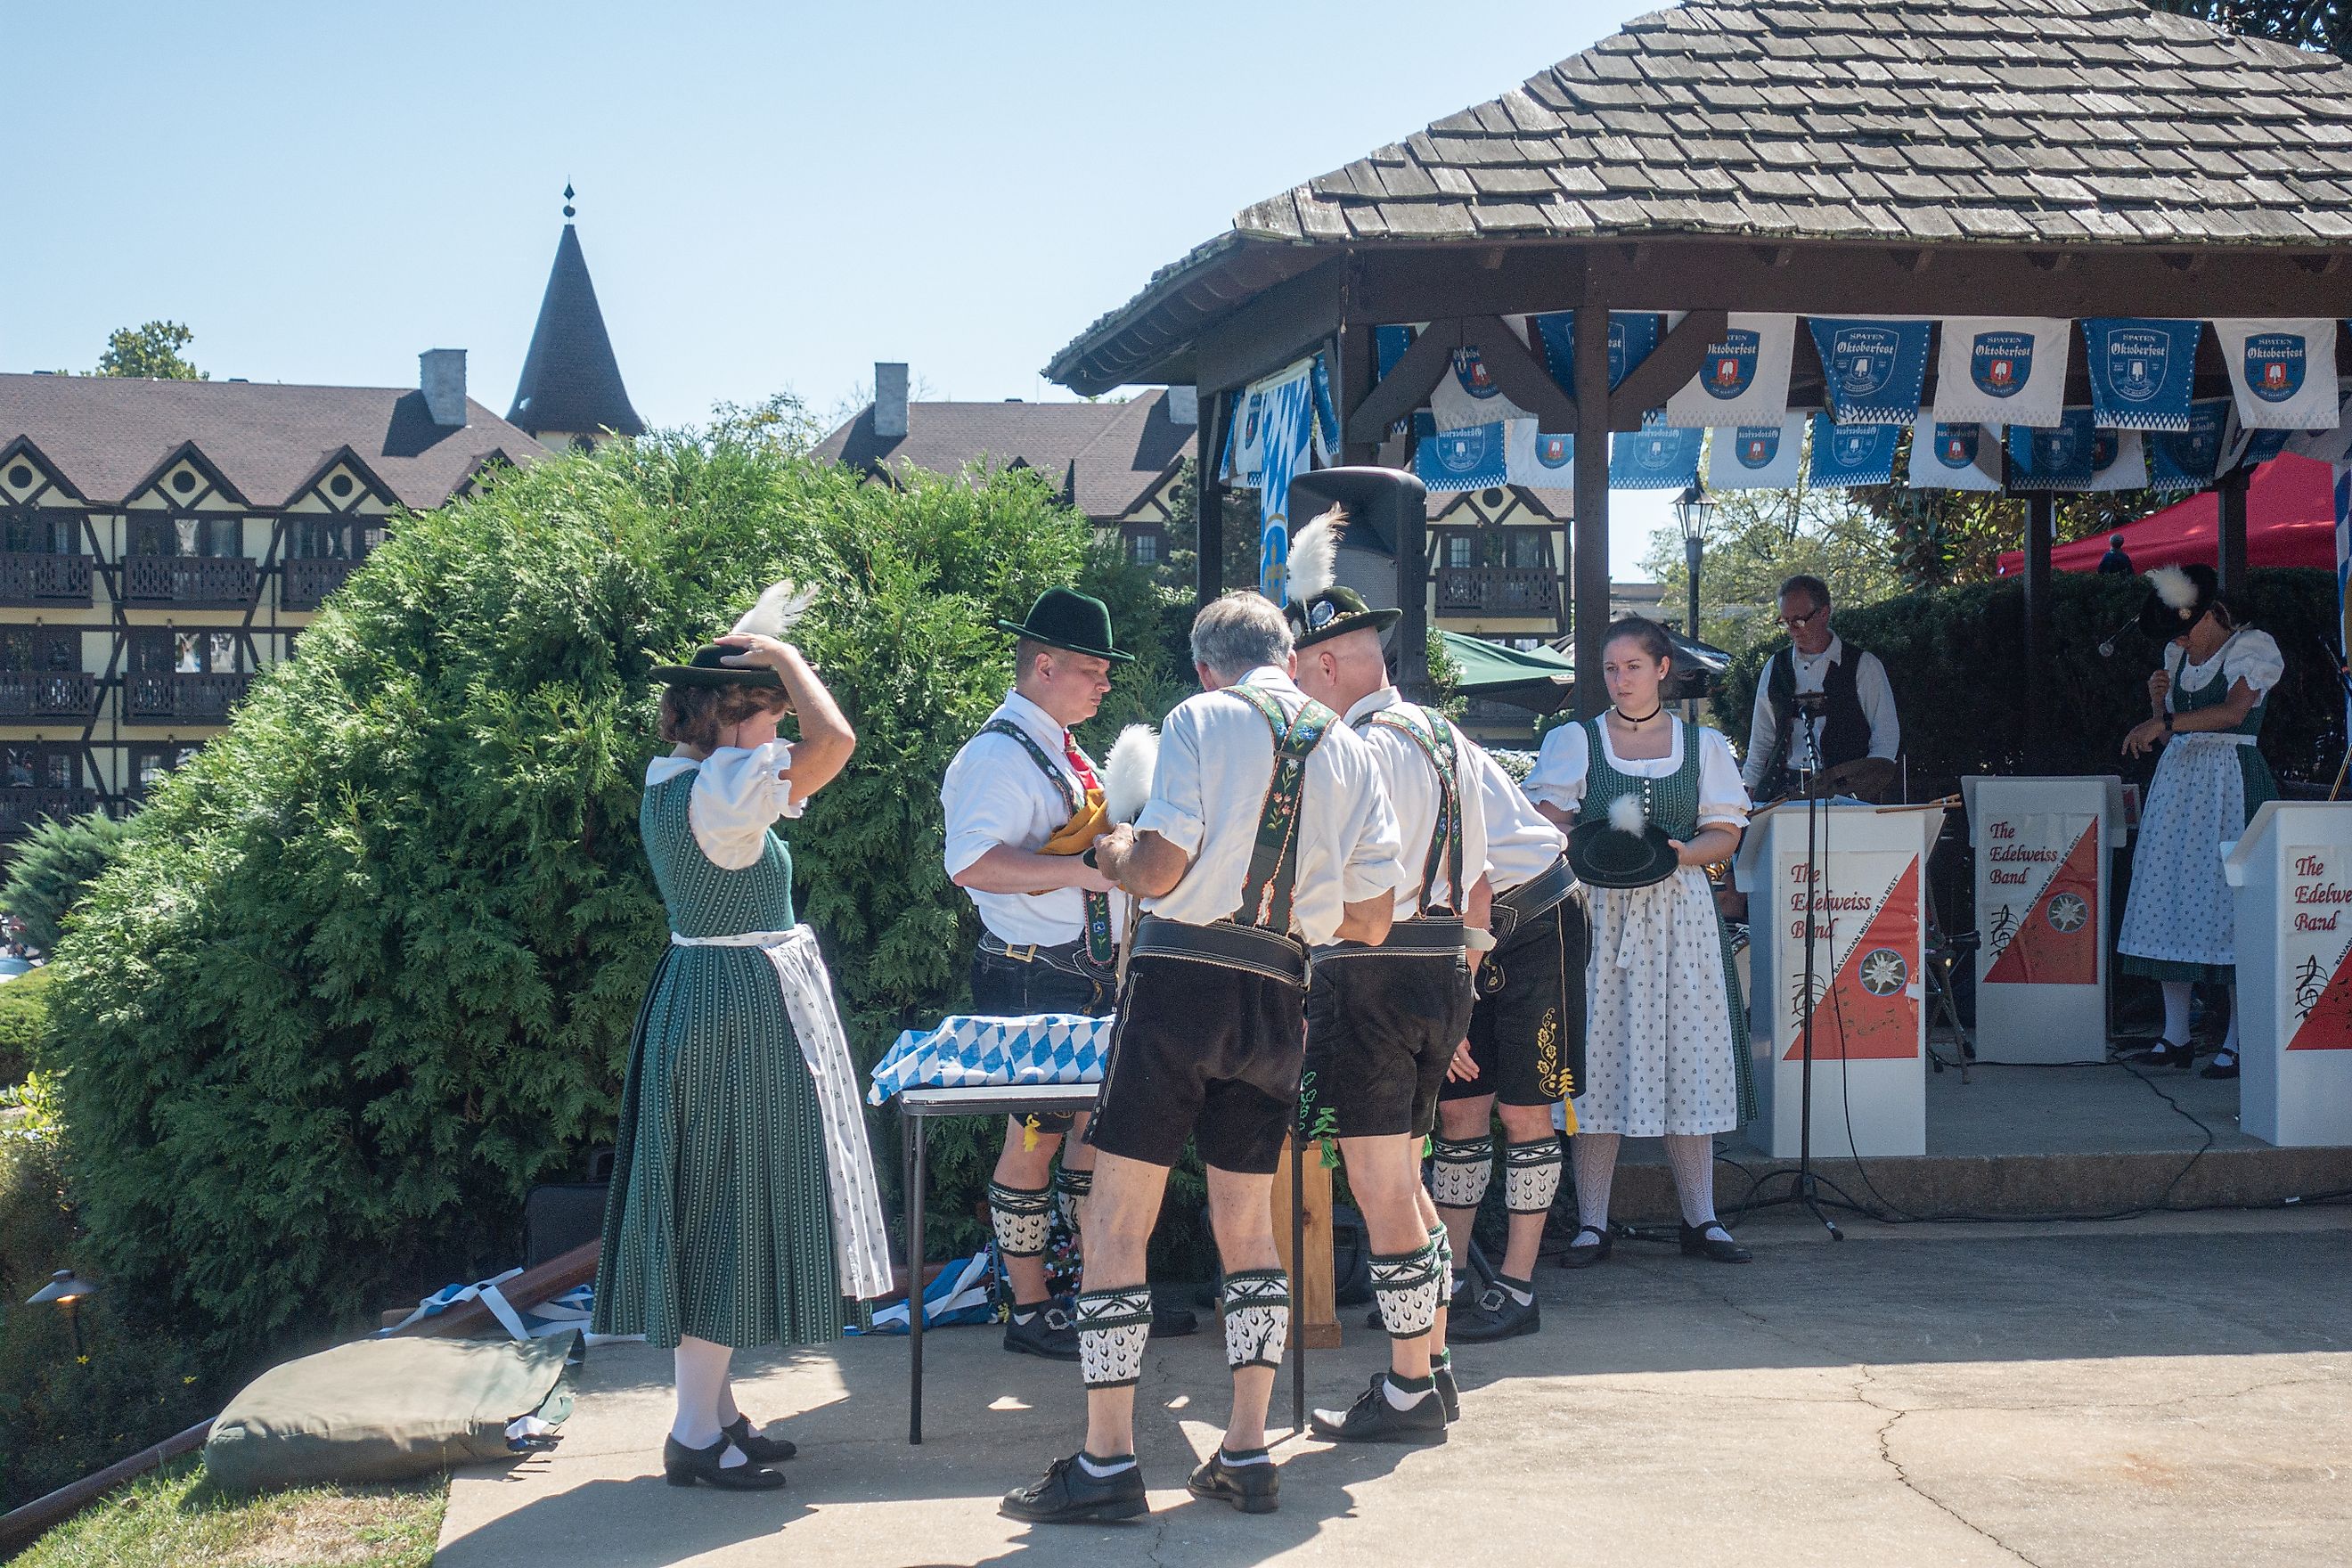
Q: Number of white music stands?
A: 3